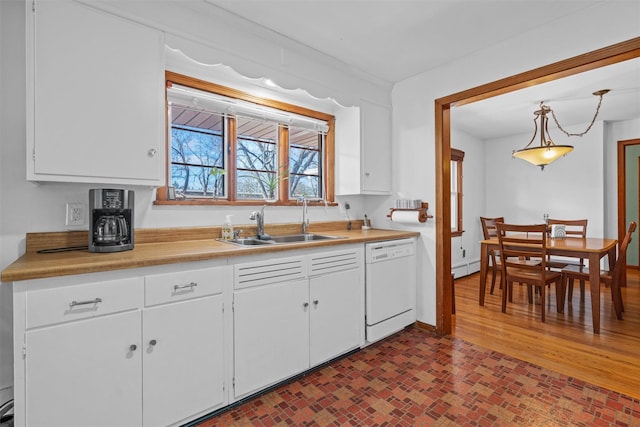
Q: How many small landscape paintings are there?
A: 0